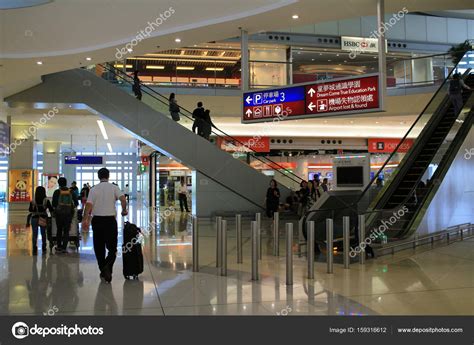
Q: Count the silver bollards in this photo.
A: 12